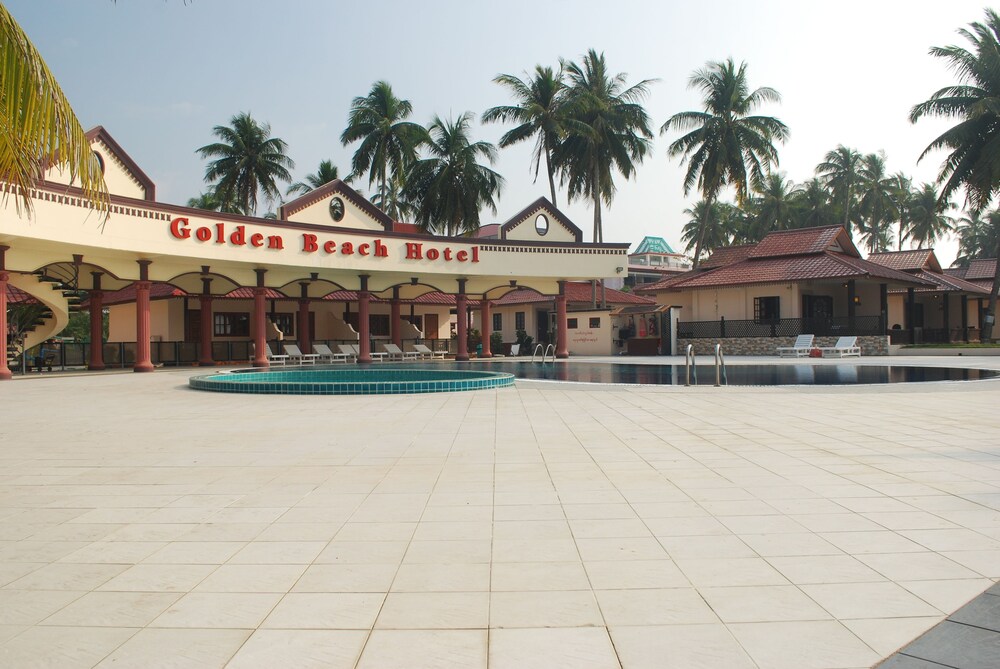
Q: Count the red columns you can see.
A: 11